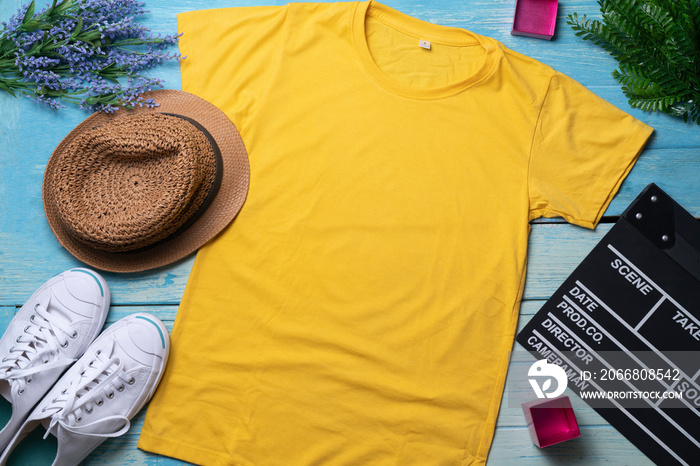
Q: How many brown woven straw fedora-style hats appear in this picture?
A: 1